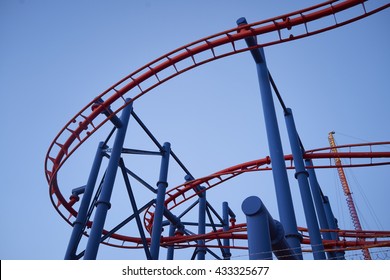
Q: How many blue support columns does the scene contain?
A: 11